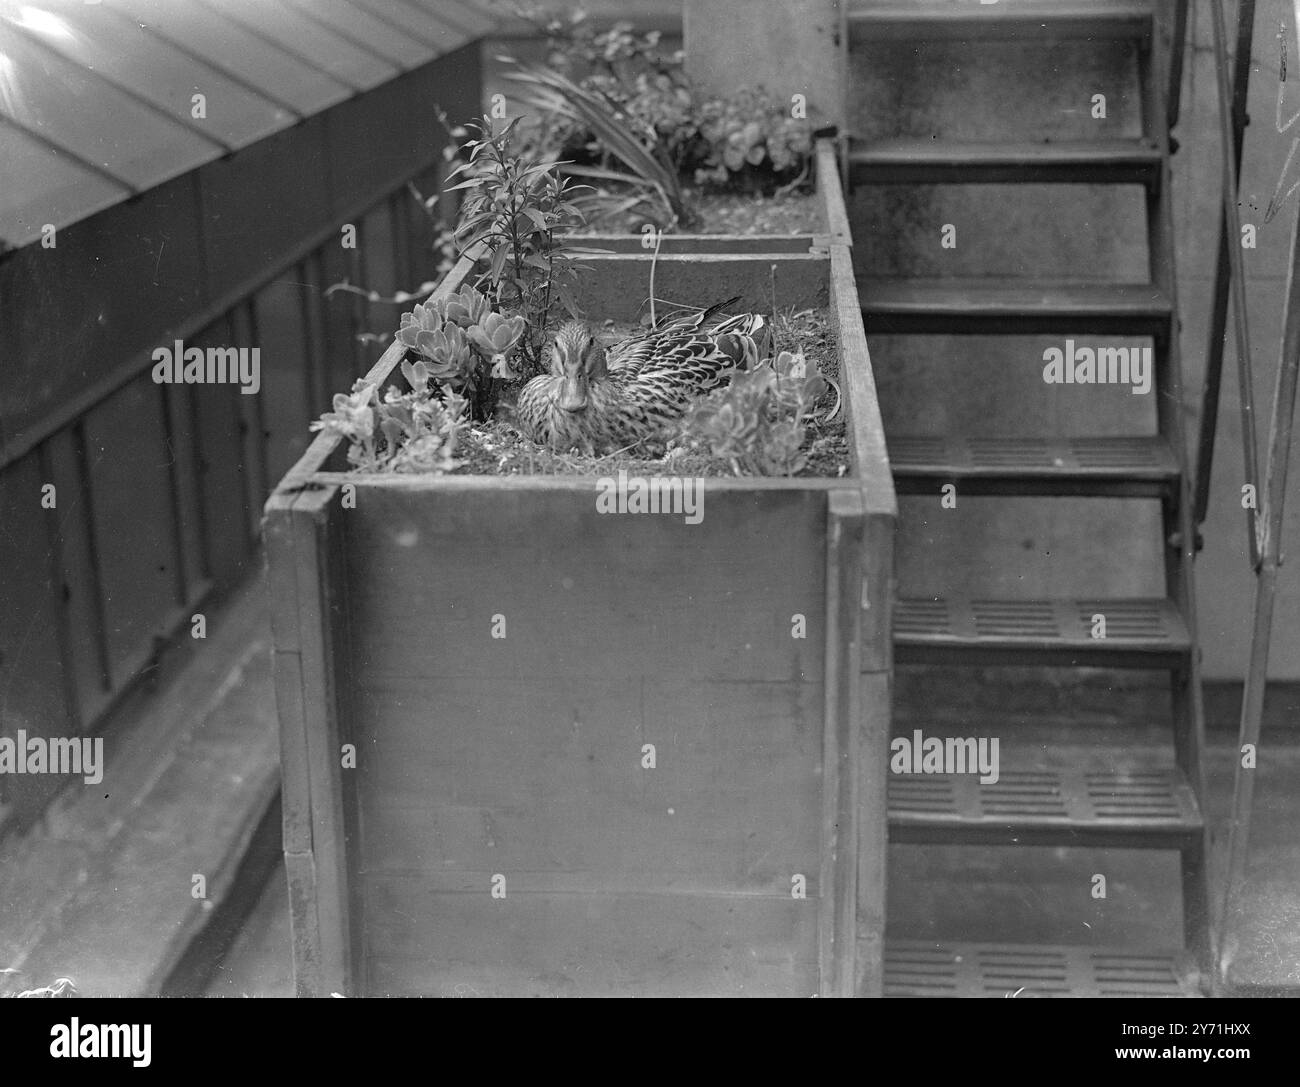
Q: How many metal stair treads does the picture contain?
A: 7